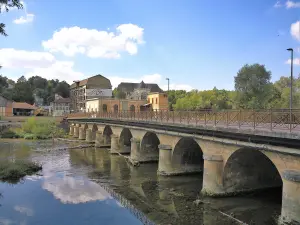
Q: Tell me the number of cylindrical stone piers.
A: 10